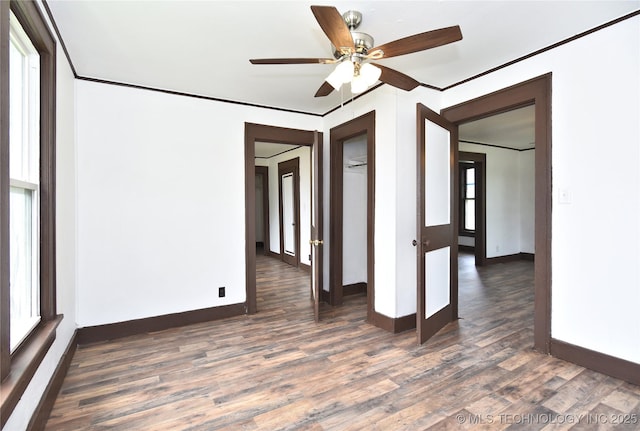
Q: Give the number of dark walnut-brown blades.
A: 5